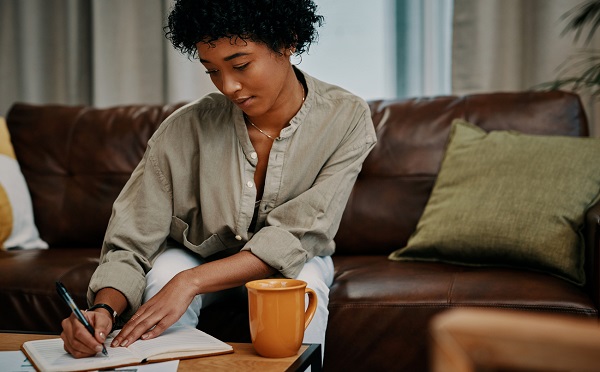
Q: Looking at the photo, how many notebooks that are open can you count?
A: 1